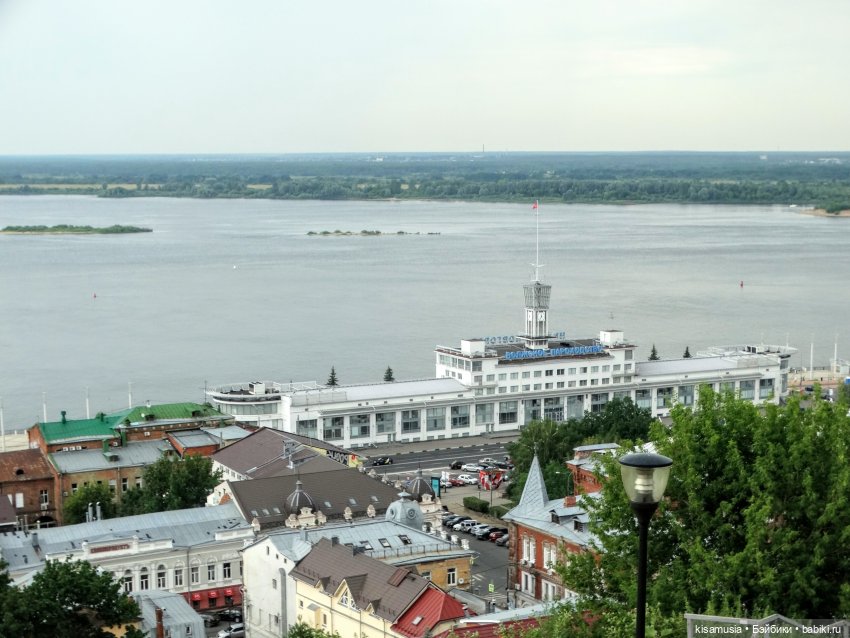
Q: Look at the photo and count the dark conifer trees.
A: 4